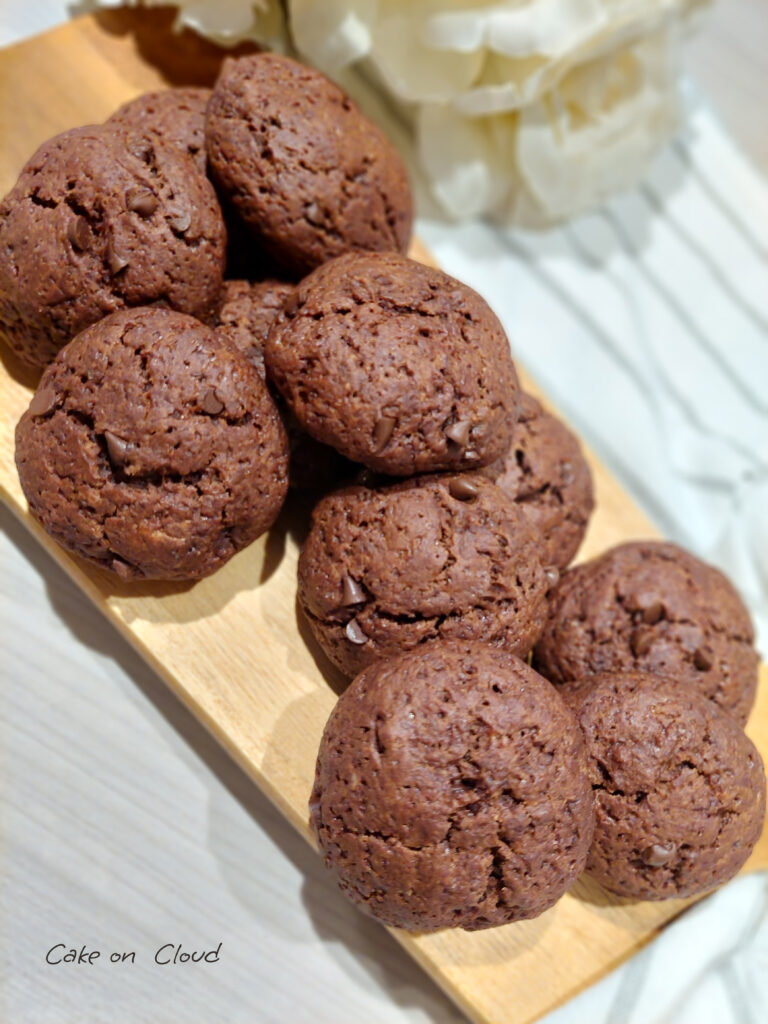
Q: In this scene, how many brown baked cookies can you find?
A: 11